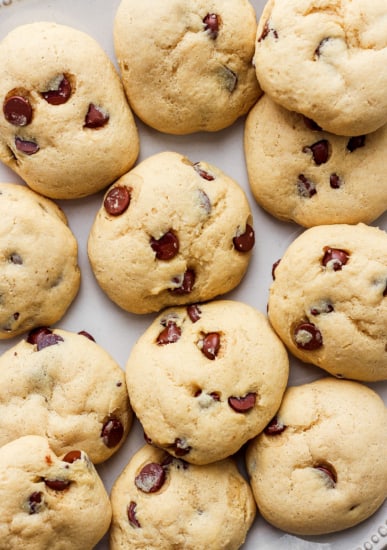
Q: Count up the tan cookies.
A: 12